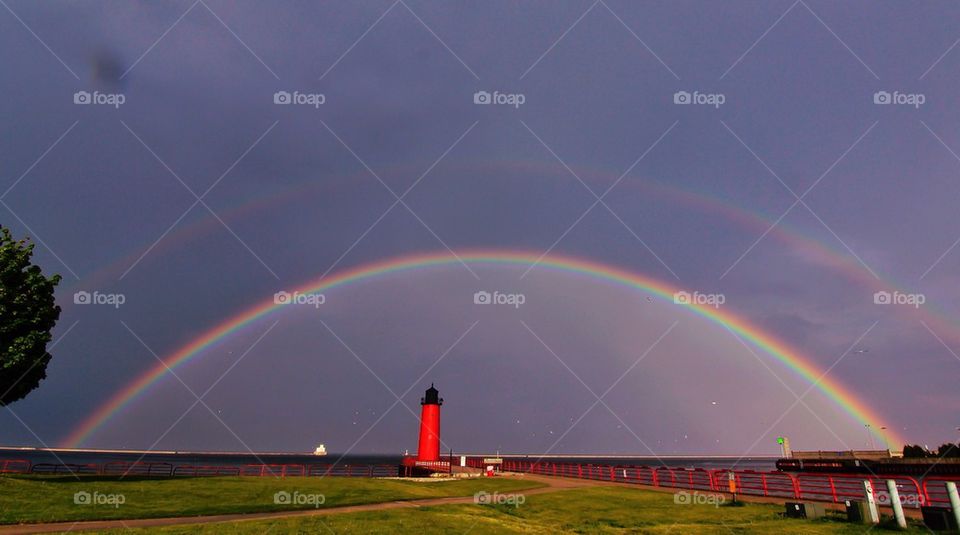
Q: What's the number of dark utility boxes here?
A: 3